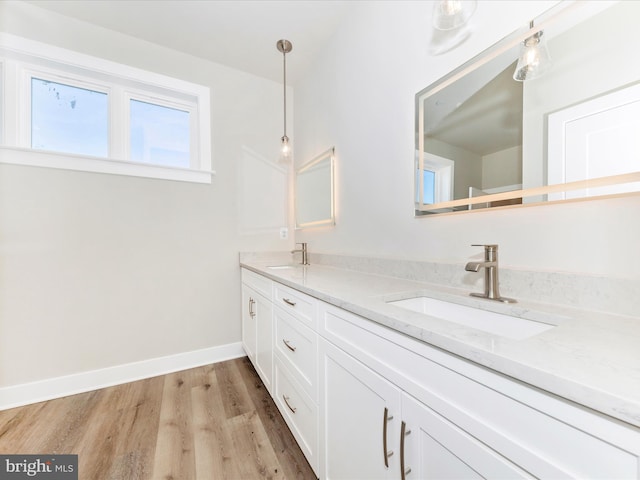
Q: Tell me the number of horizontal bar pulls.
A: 3